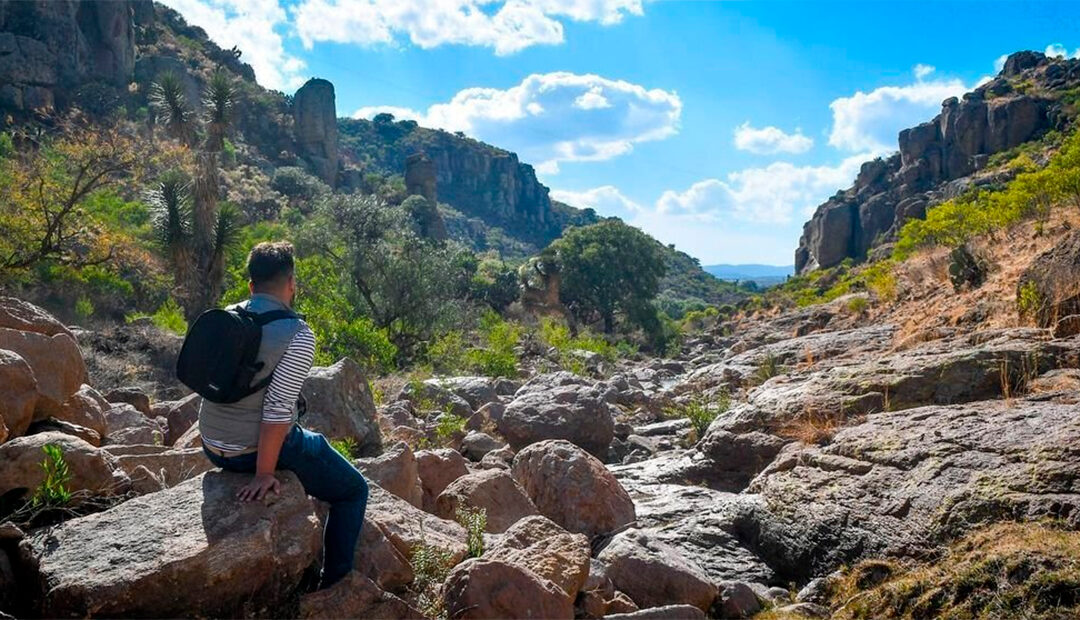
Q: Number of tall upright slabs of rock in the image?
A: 2